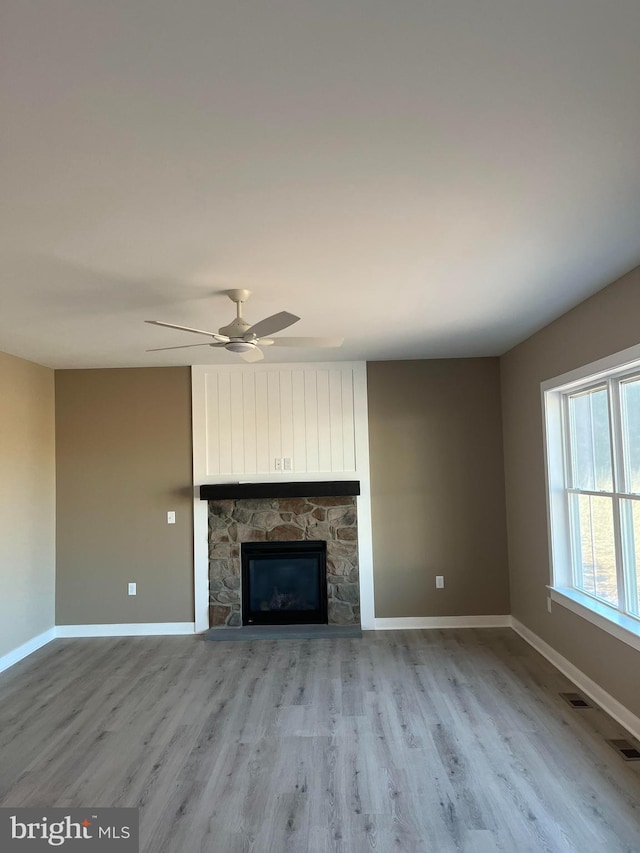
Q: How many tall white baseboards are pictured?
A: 4